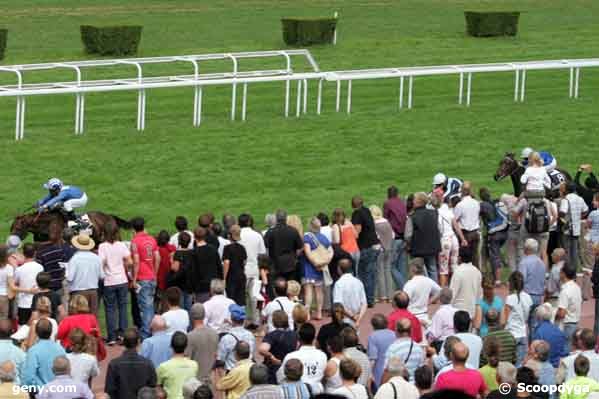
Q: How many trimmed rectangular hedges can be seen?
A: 4